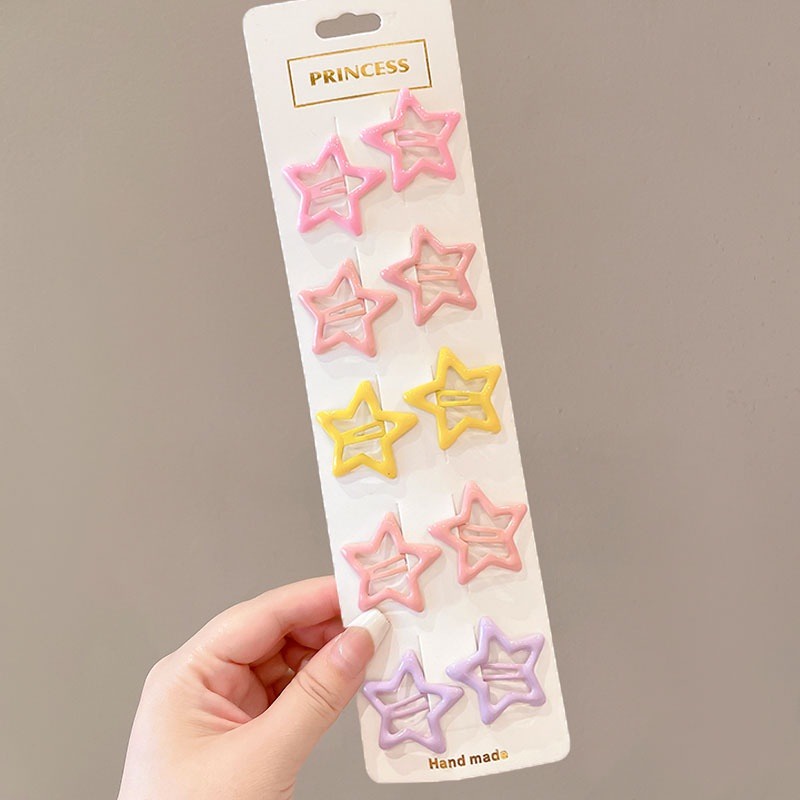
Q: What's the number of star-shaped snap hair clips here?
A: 10